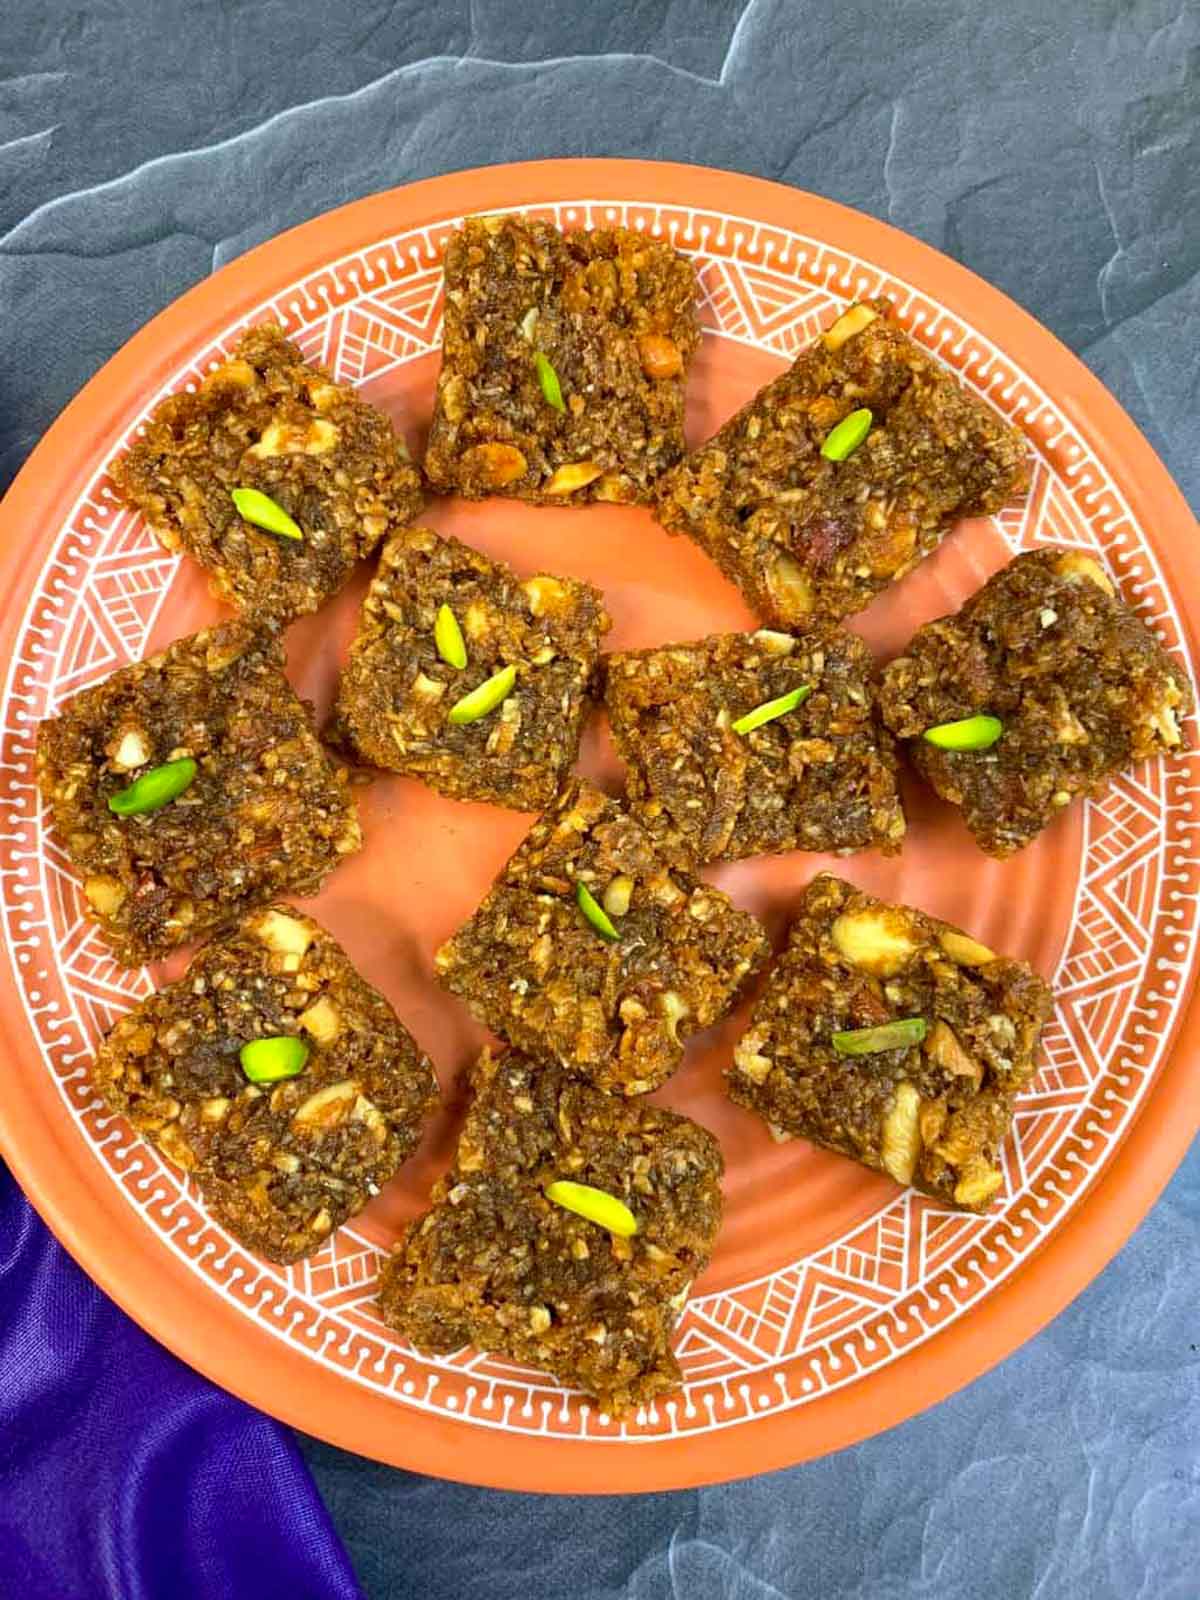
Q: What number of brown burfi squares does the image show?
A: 11